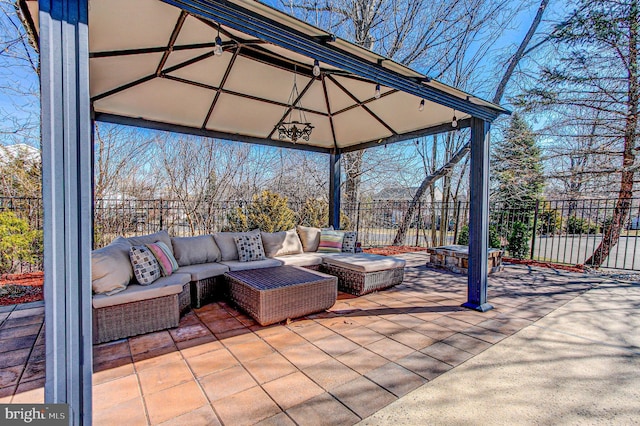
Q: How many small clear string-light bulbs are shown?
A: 5